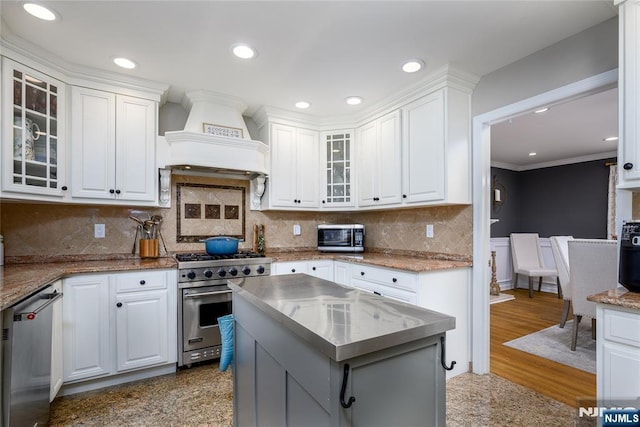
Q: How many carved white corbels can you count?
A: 2